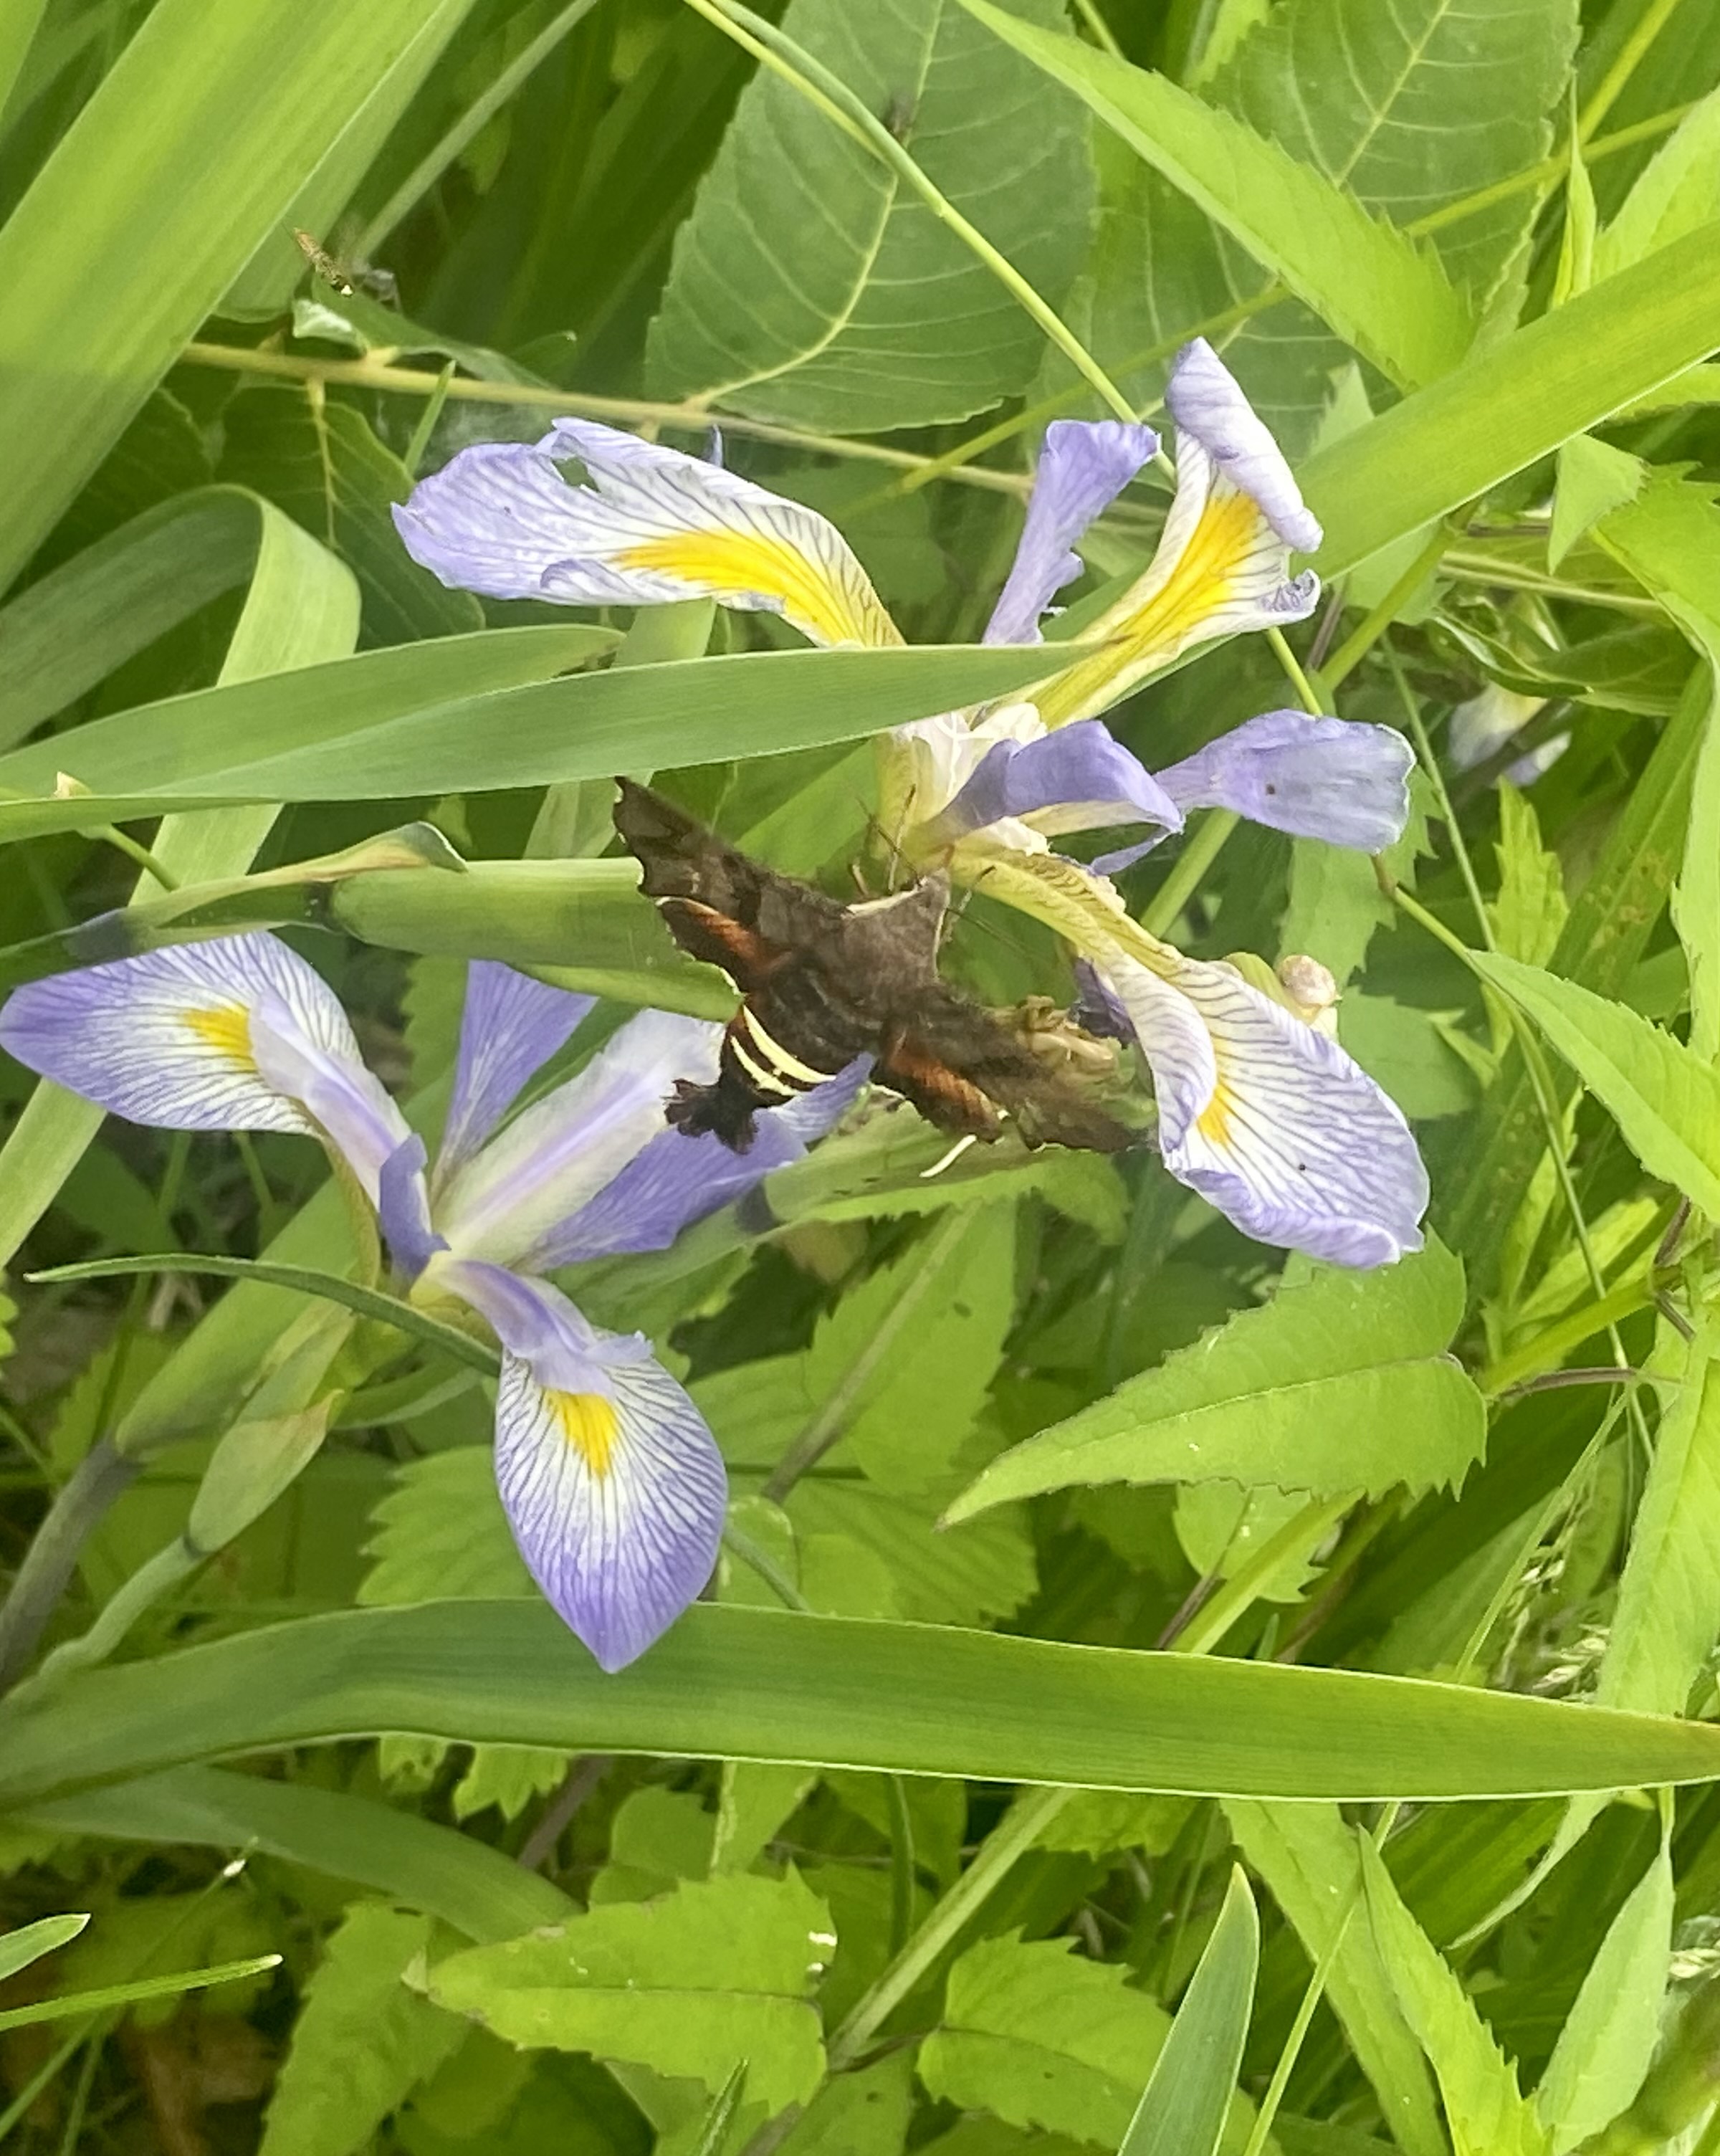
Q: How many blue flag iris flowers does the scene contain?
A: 2